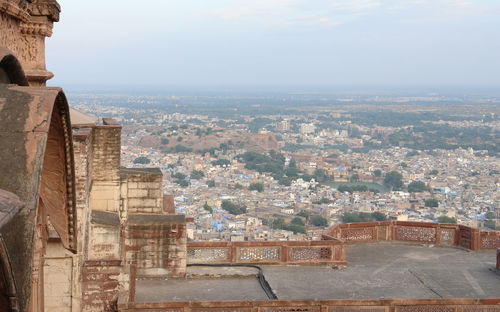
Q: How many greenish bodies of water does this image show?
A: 1